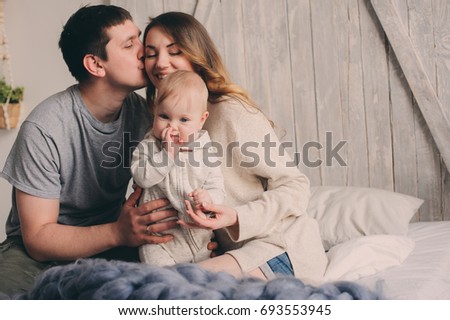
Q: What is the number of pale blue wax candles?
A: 0